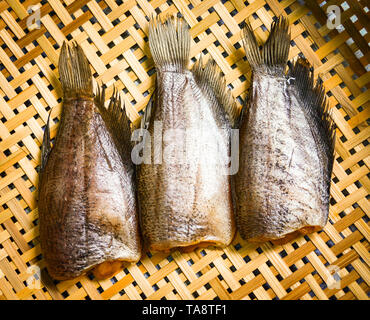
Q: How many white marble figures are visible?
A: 0